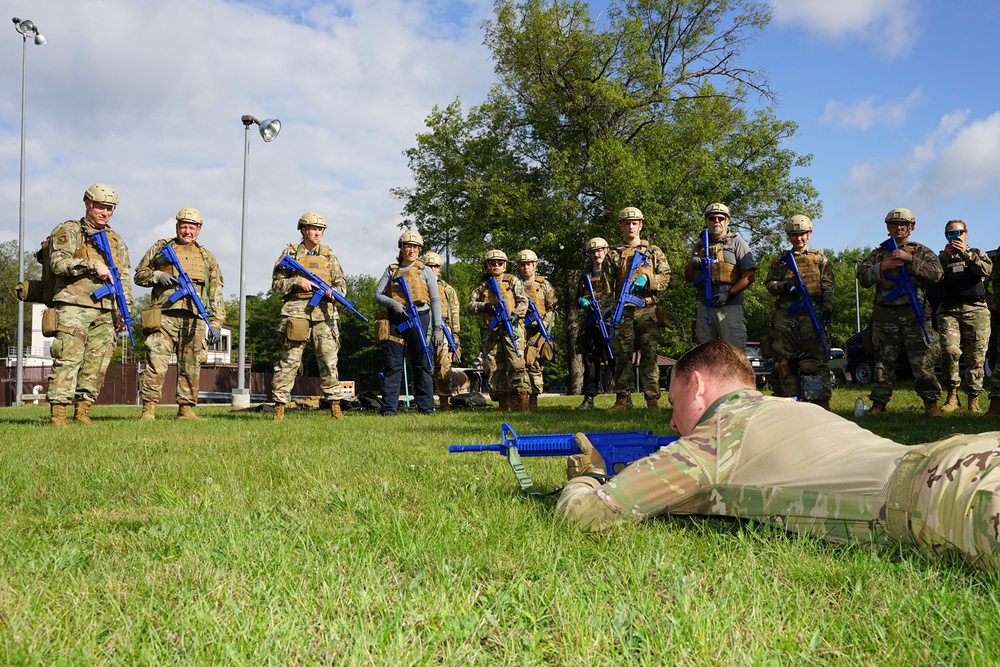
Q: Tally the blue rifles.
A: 13